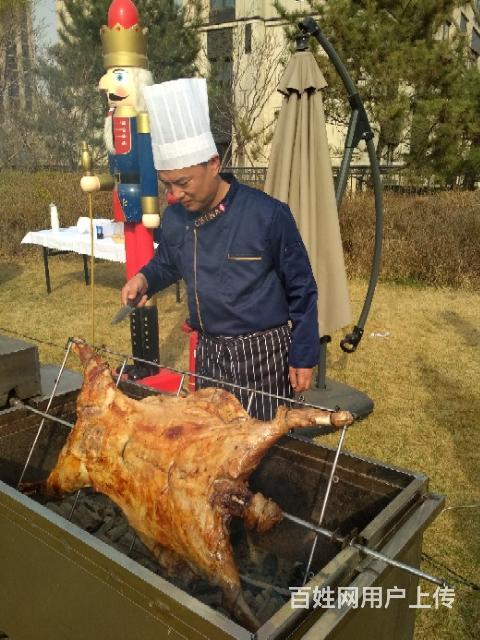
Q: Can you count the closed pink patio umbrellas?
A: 0